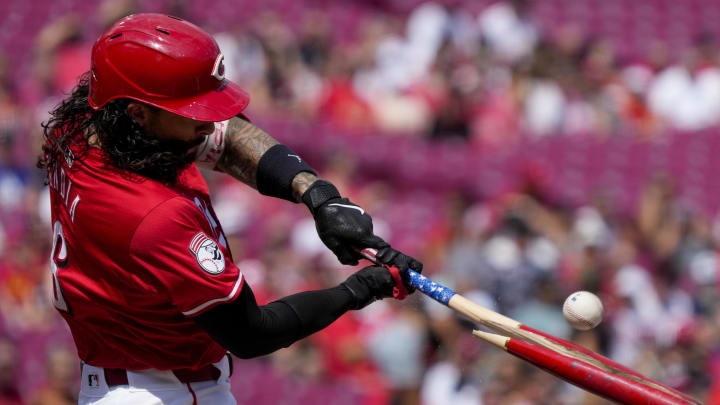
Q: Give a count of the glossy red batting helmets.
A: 1